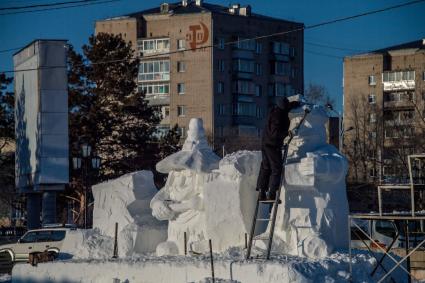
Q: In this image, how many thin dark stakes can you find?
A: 4